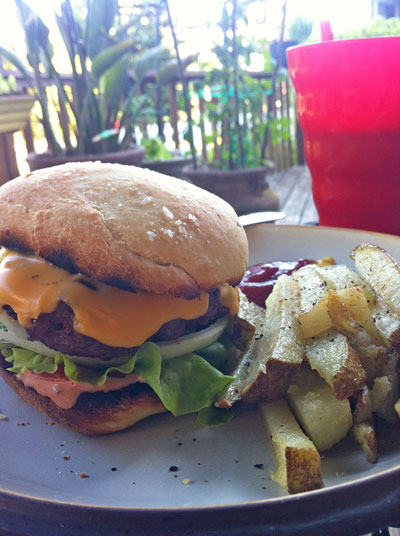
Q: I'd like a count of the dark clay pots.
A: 3